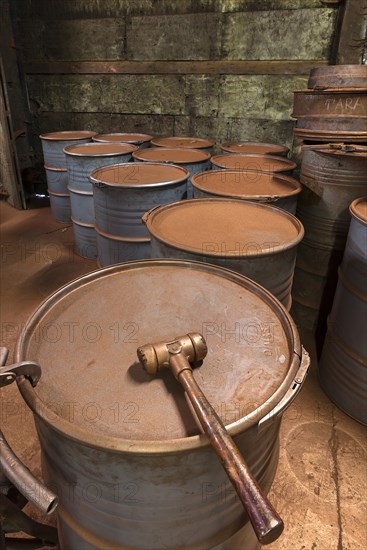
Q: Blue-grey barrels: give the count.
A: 12